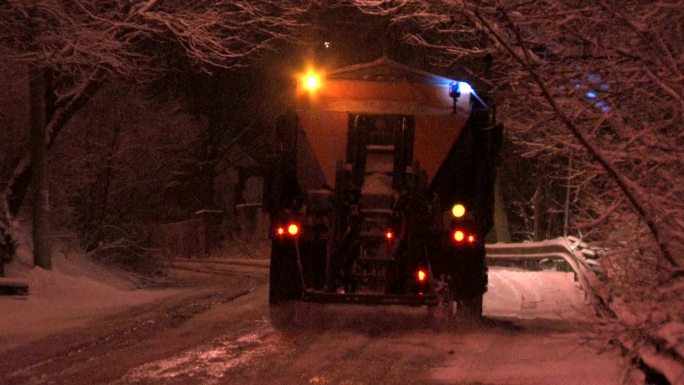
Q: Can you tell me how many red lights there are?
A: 6